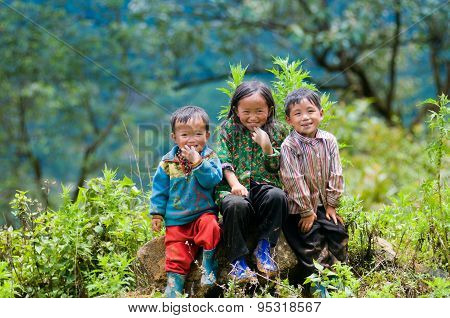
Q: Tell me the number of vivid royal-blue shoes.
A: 2